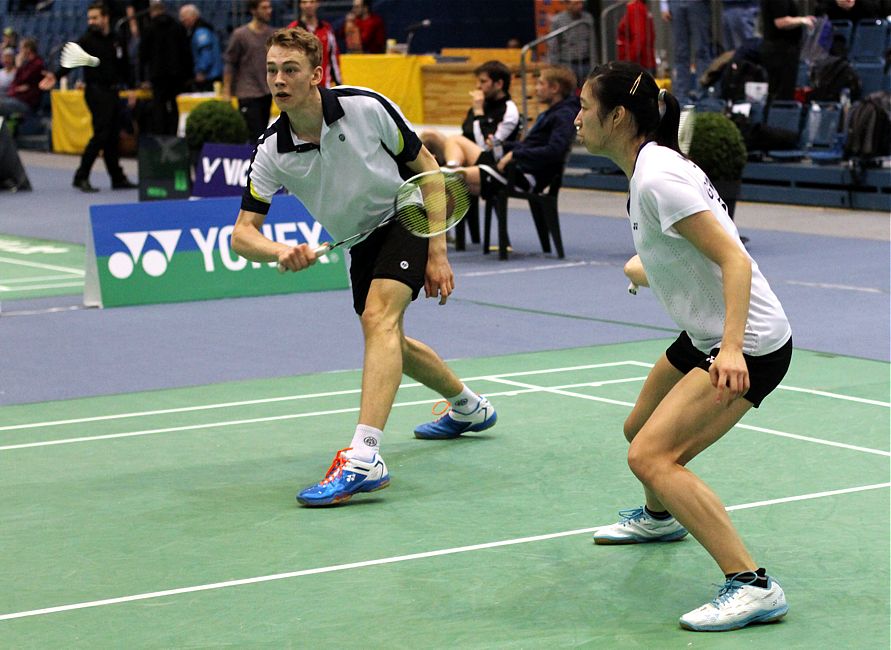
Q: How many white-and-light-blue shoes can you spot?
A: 2